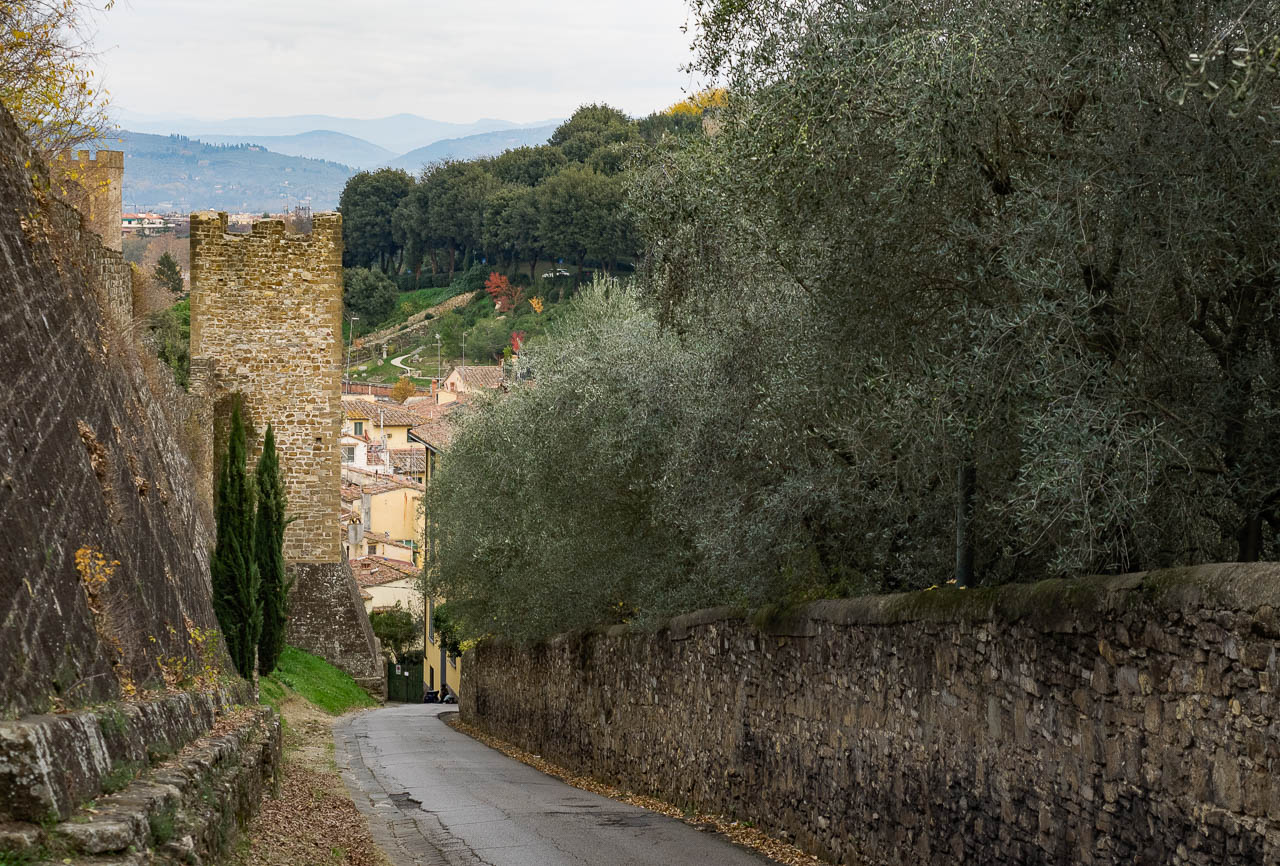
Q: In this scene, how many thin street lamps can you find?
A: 3